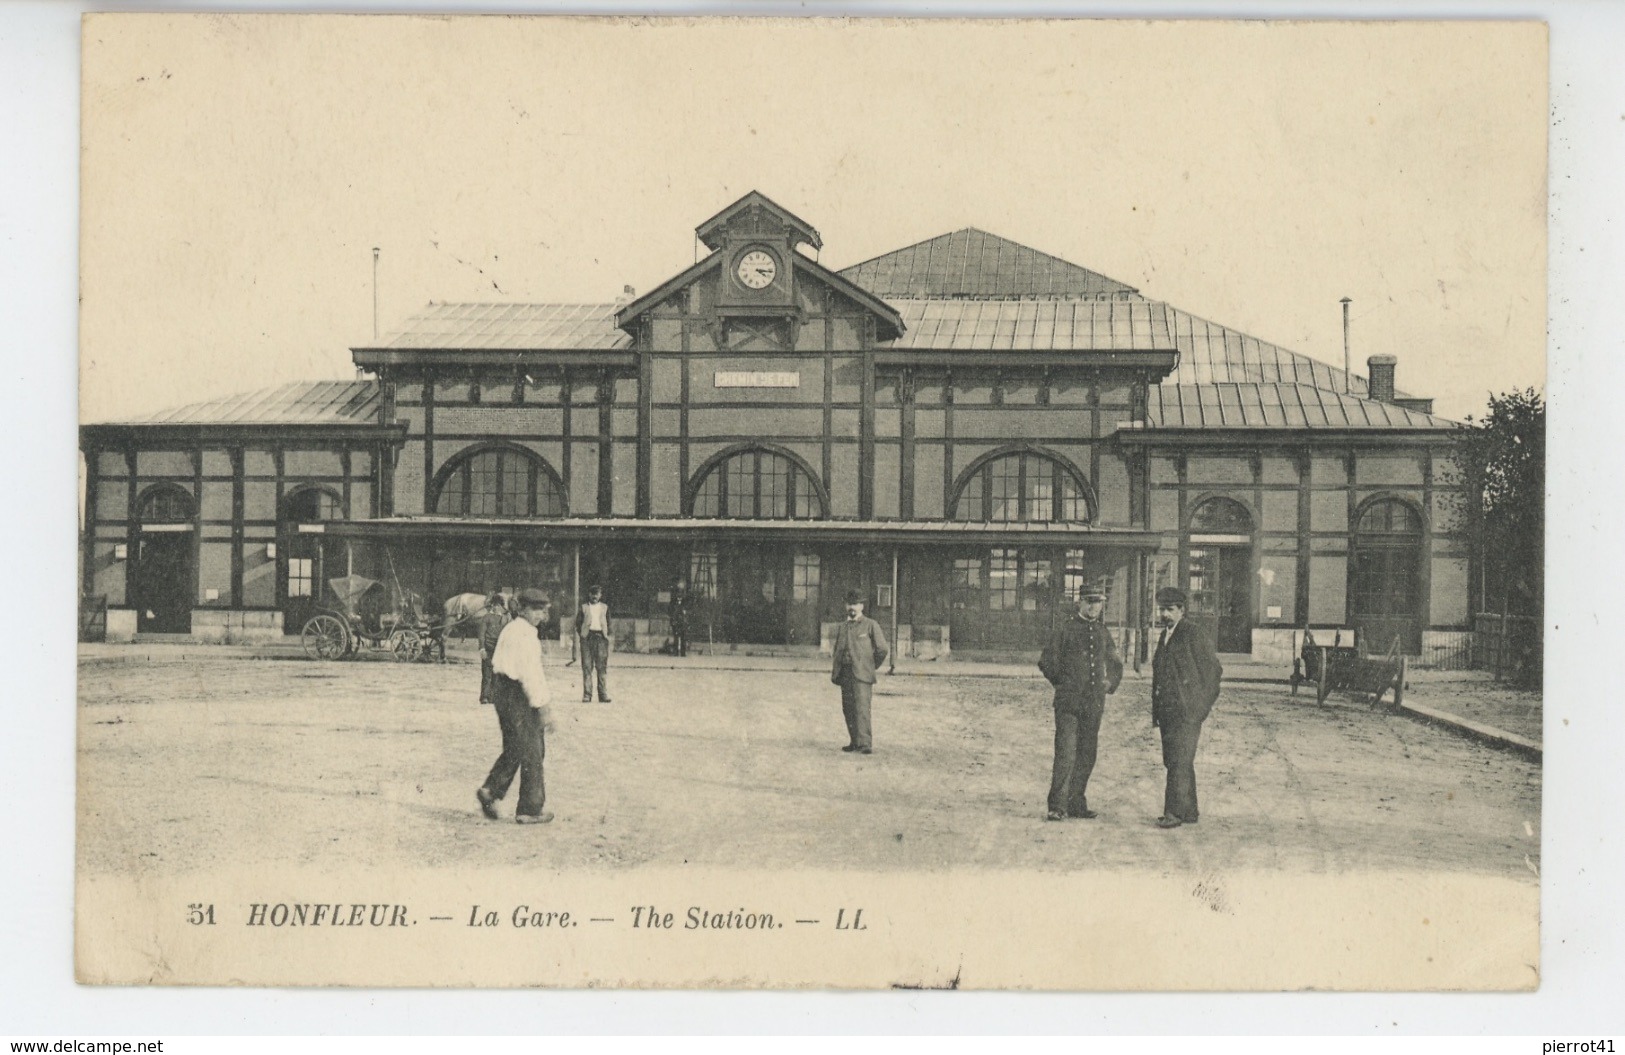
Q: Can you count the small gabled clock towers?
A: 1